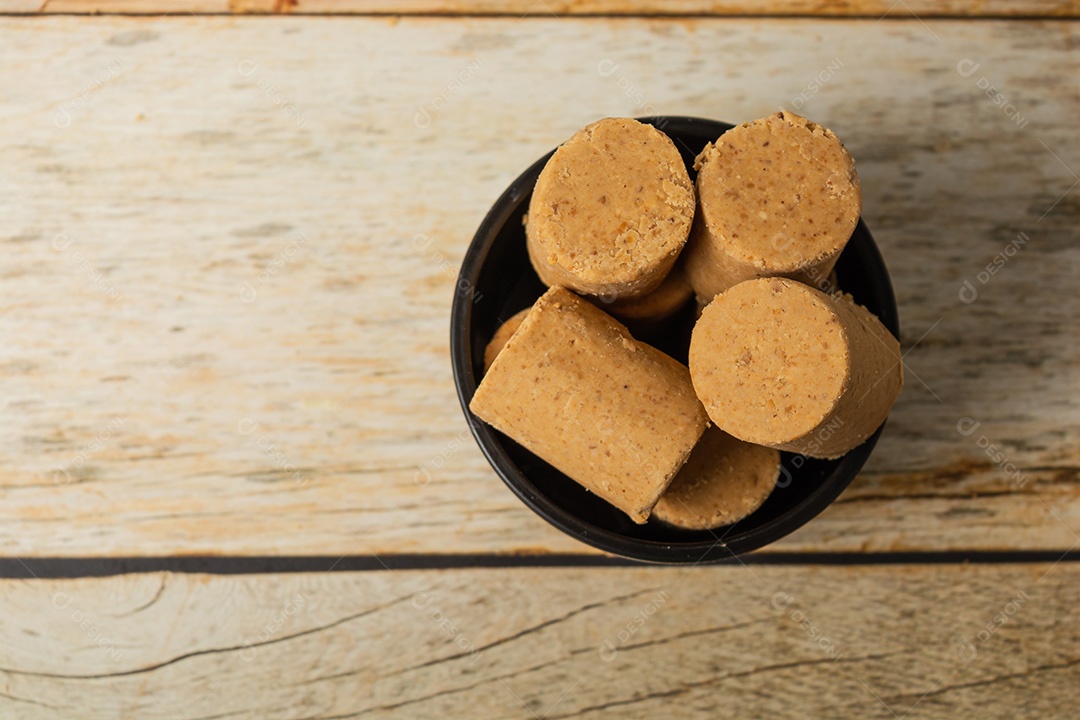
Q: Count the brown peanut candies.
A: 7